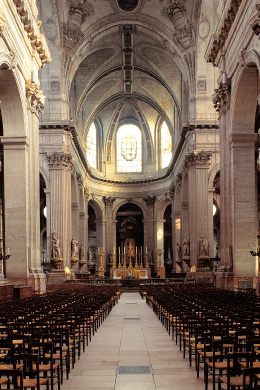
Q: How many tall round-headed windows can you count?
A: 3